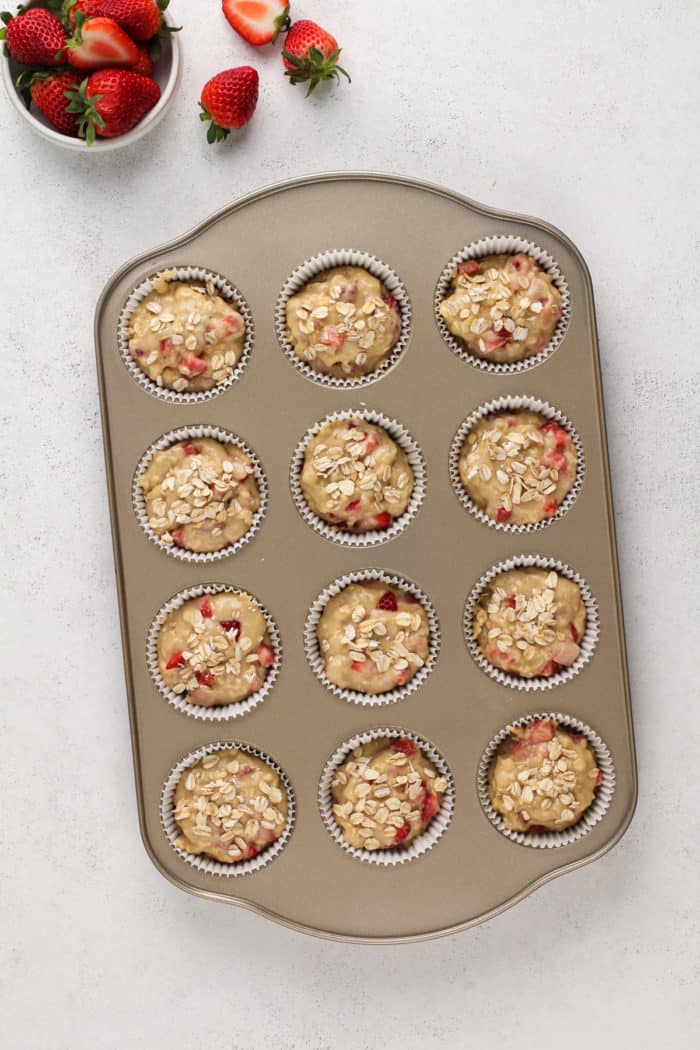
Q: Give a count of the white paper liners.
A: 12